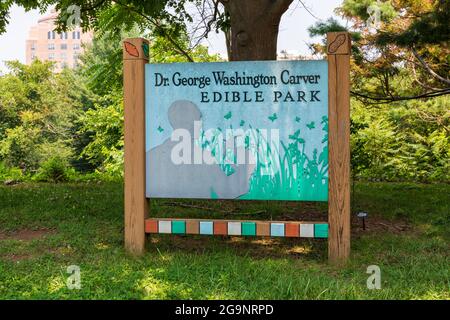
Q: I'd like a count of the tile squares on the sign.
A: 13